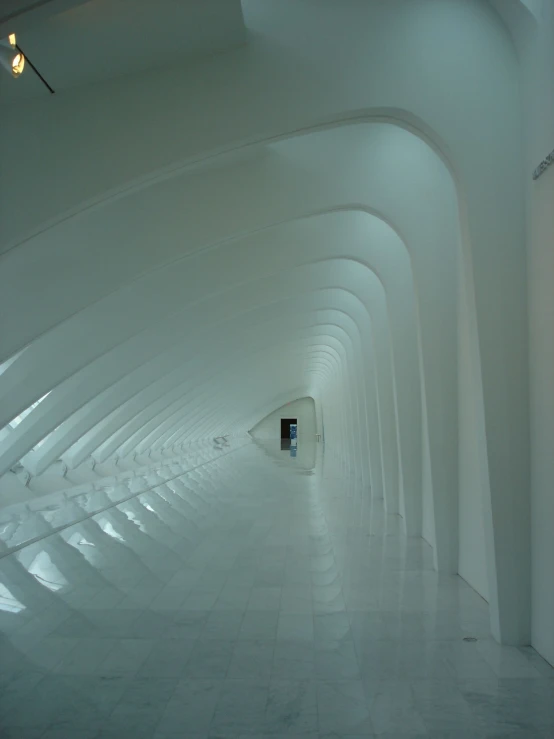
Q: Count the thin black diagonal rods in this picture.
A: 1